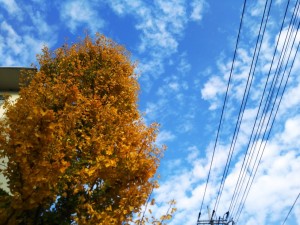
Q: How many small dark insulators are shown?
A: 3